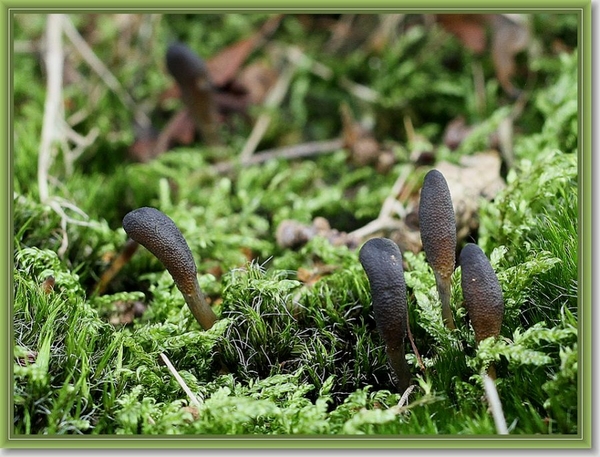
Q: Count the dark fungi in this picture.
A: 5